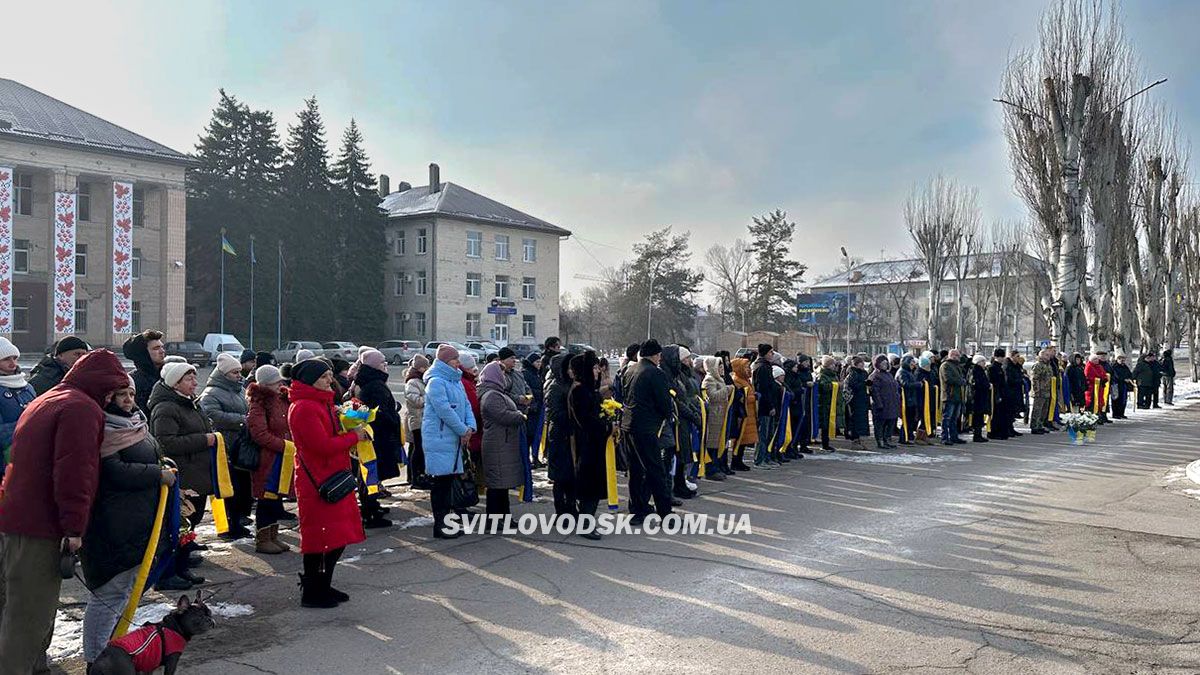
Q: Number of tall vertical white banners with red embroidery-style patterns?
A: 3